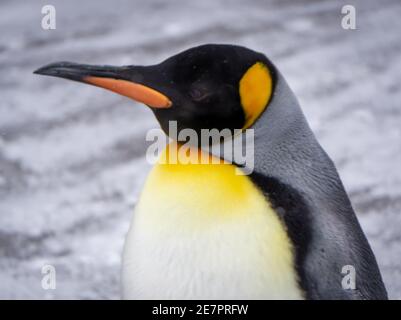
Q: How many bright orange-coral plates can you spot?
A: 1